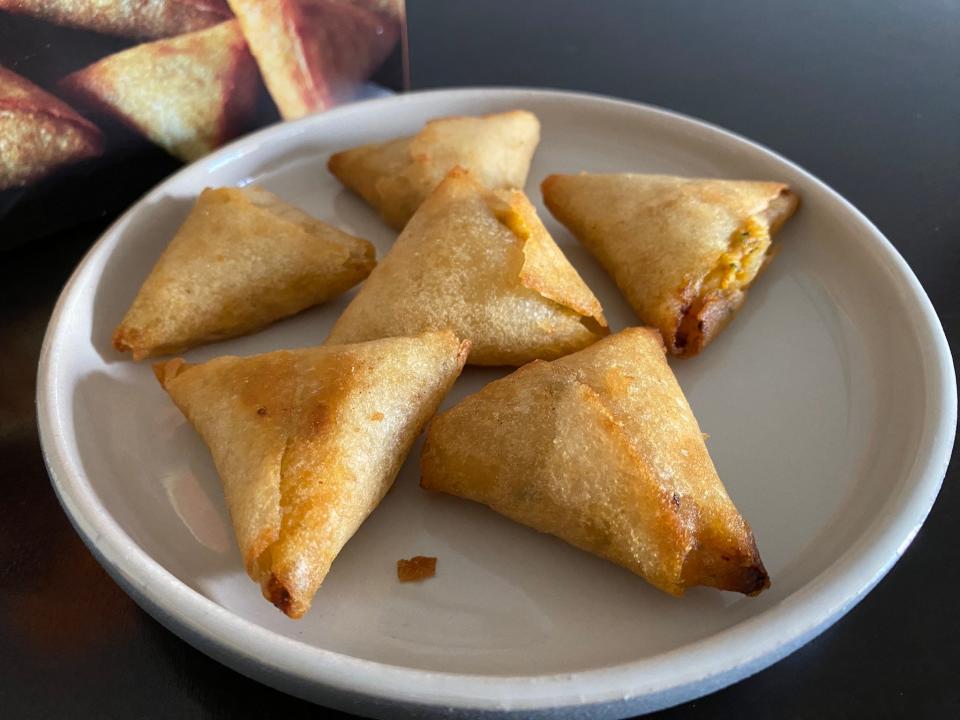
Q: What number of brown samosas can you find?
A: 6